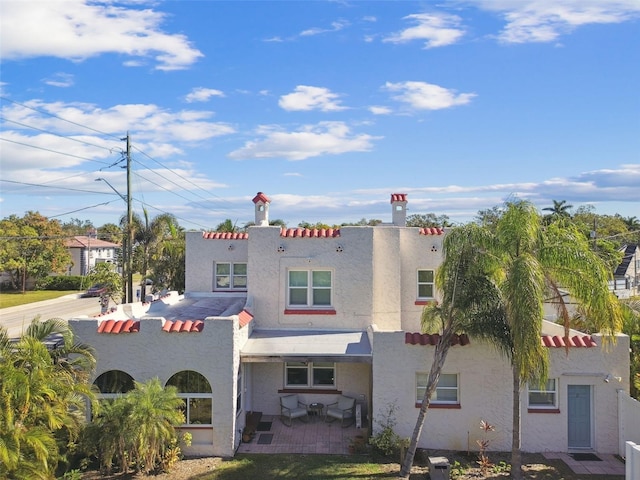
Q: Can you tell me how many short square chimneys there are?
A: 2